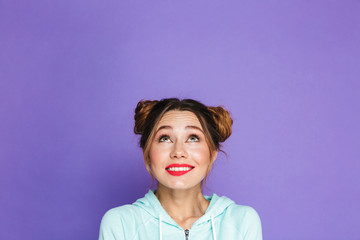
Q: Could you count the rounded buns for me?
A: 2